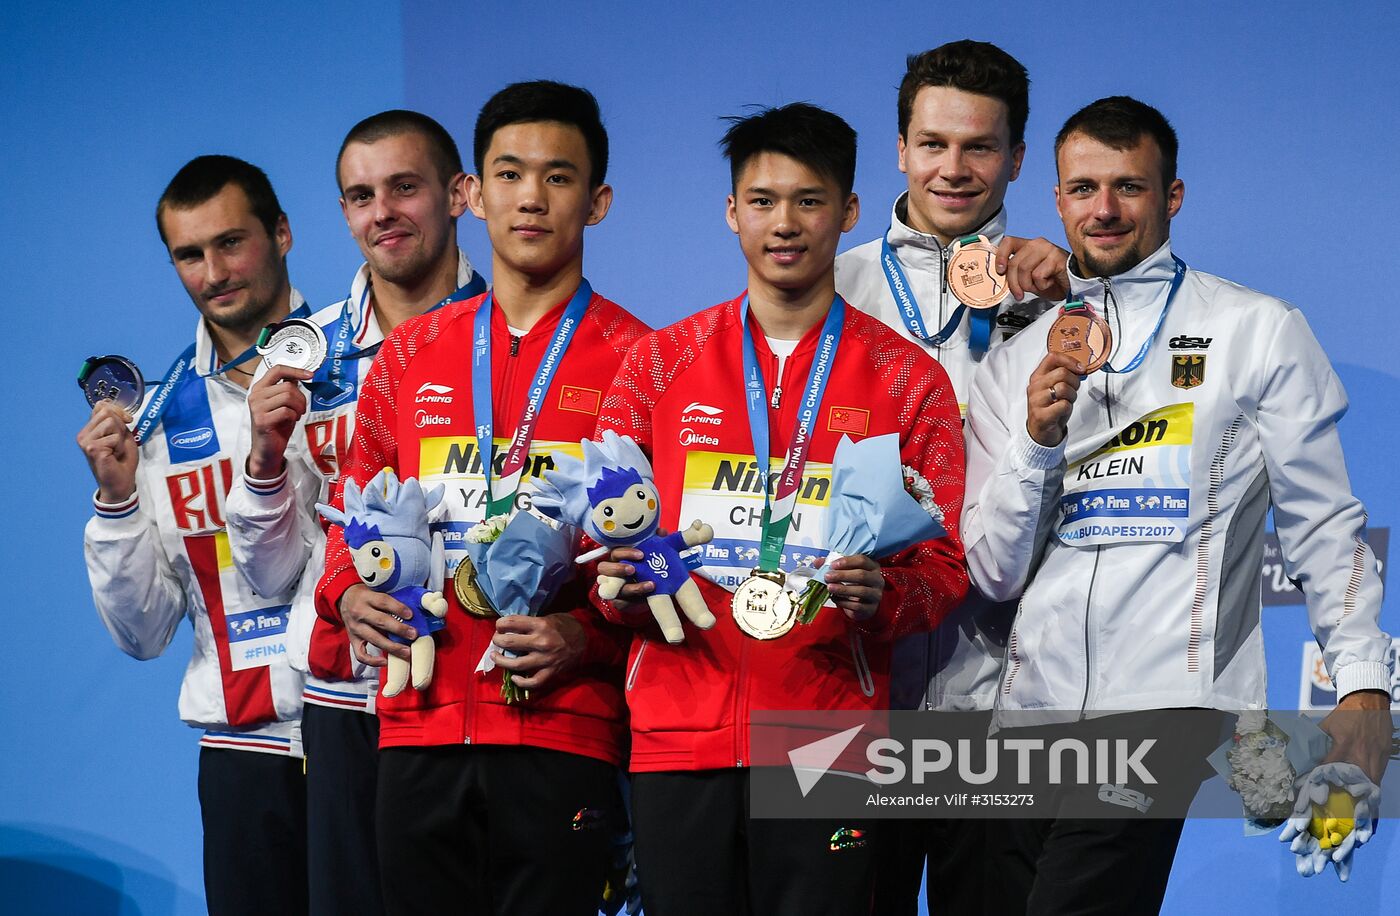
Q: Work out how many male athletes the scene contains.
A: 6